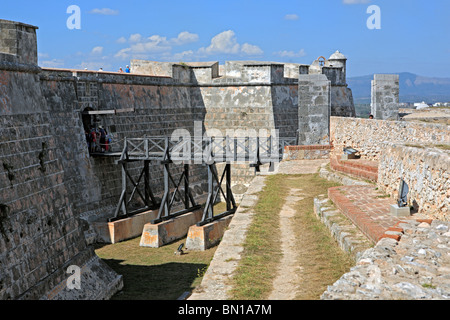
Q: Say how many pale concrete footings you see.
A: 3